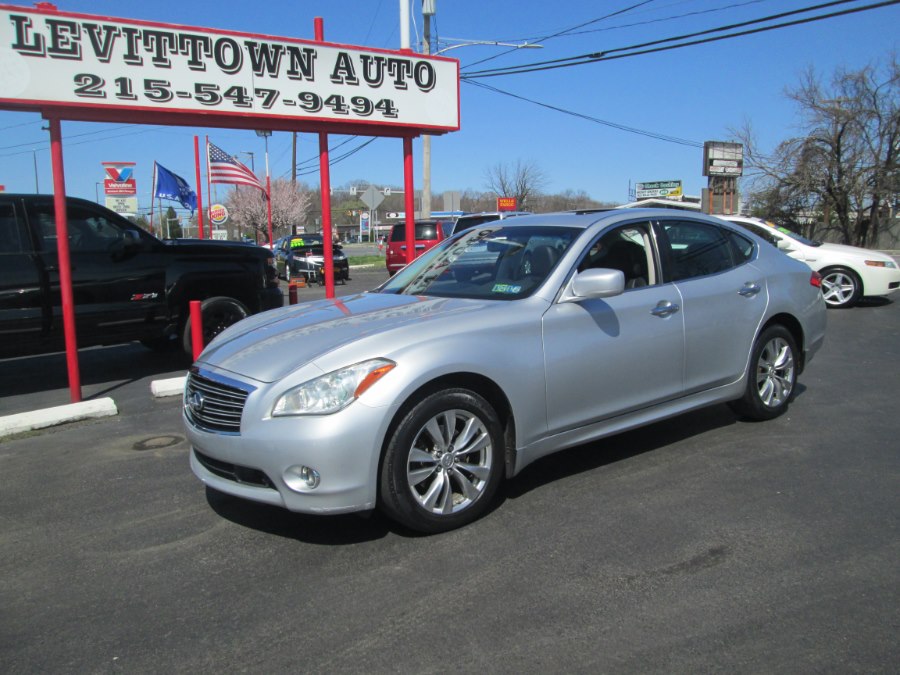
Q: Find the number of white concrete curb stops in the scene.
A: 2